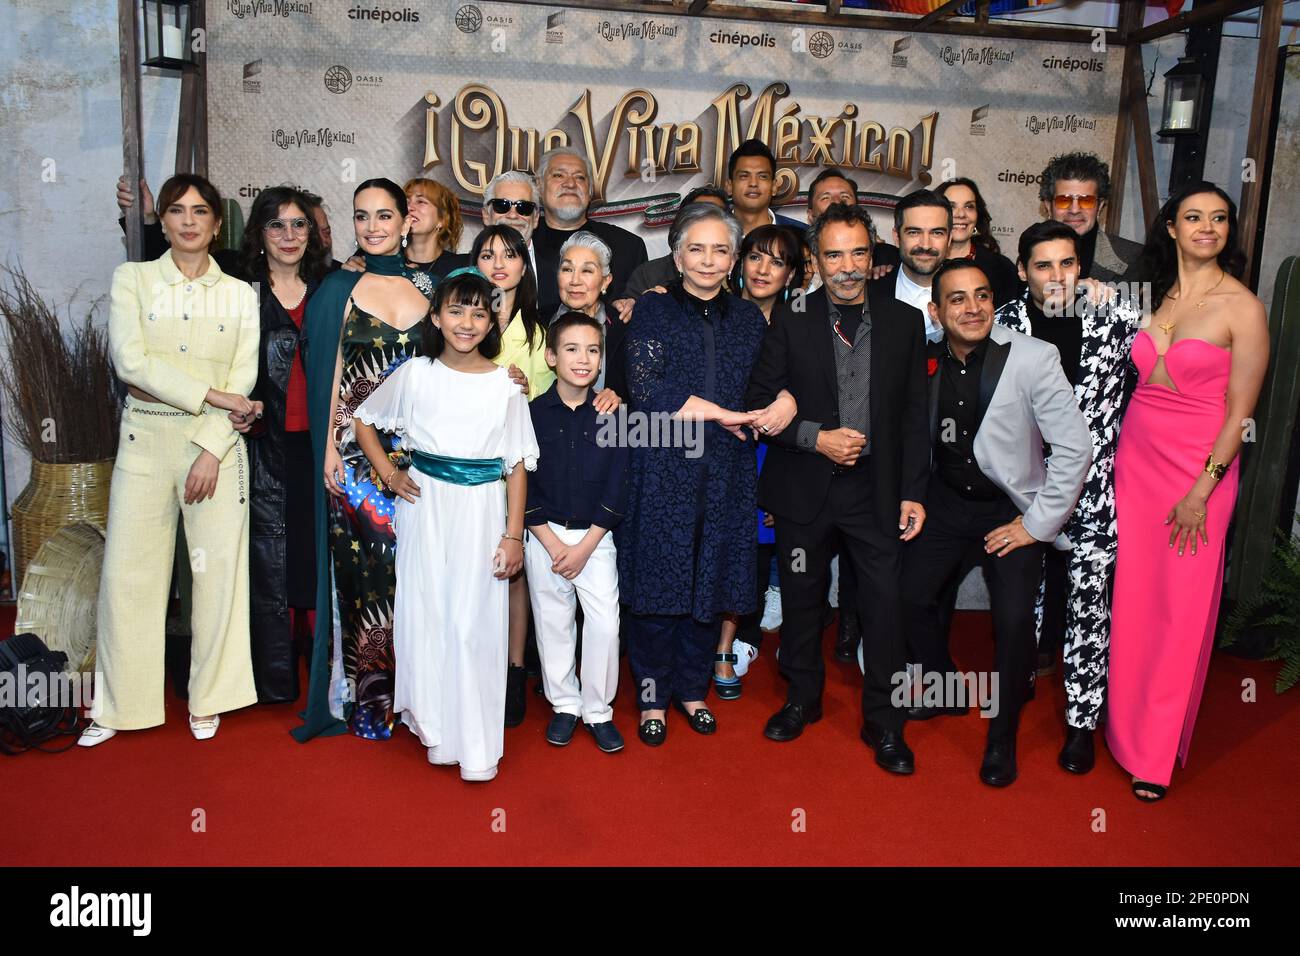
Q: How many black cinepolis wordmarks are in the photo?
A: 5